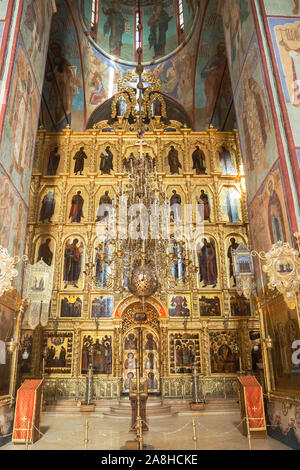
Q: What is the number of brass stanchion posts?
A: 5